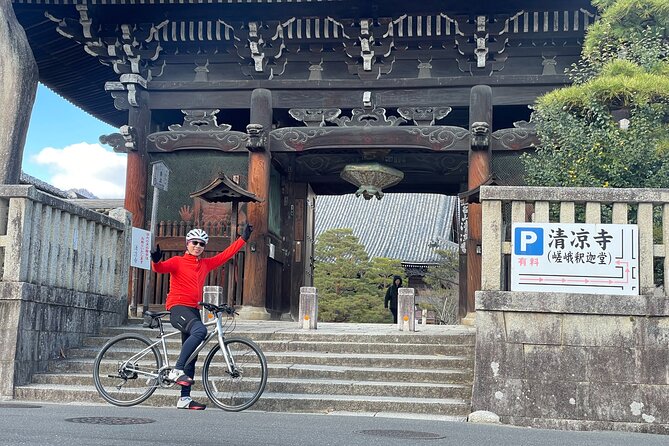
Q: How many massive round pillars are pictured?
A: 3